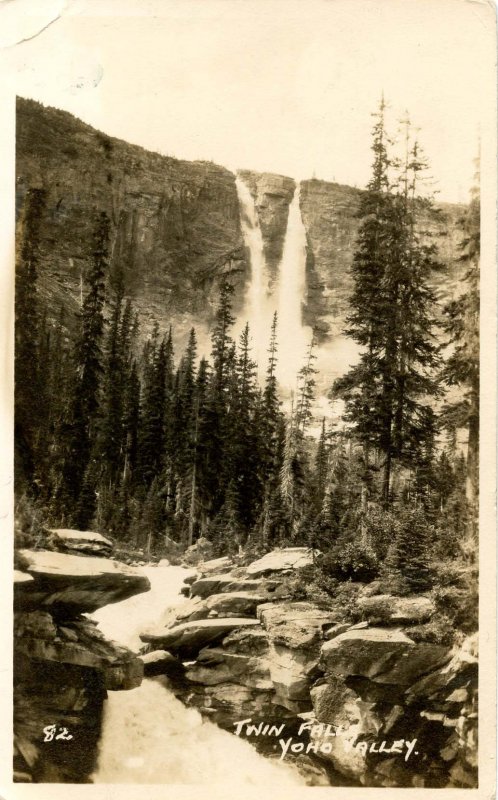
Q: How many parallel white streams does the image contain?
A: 2